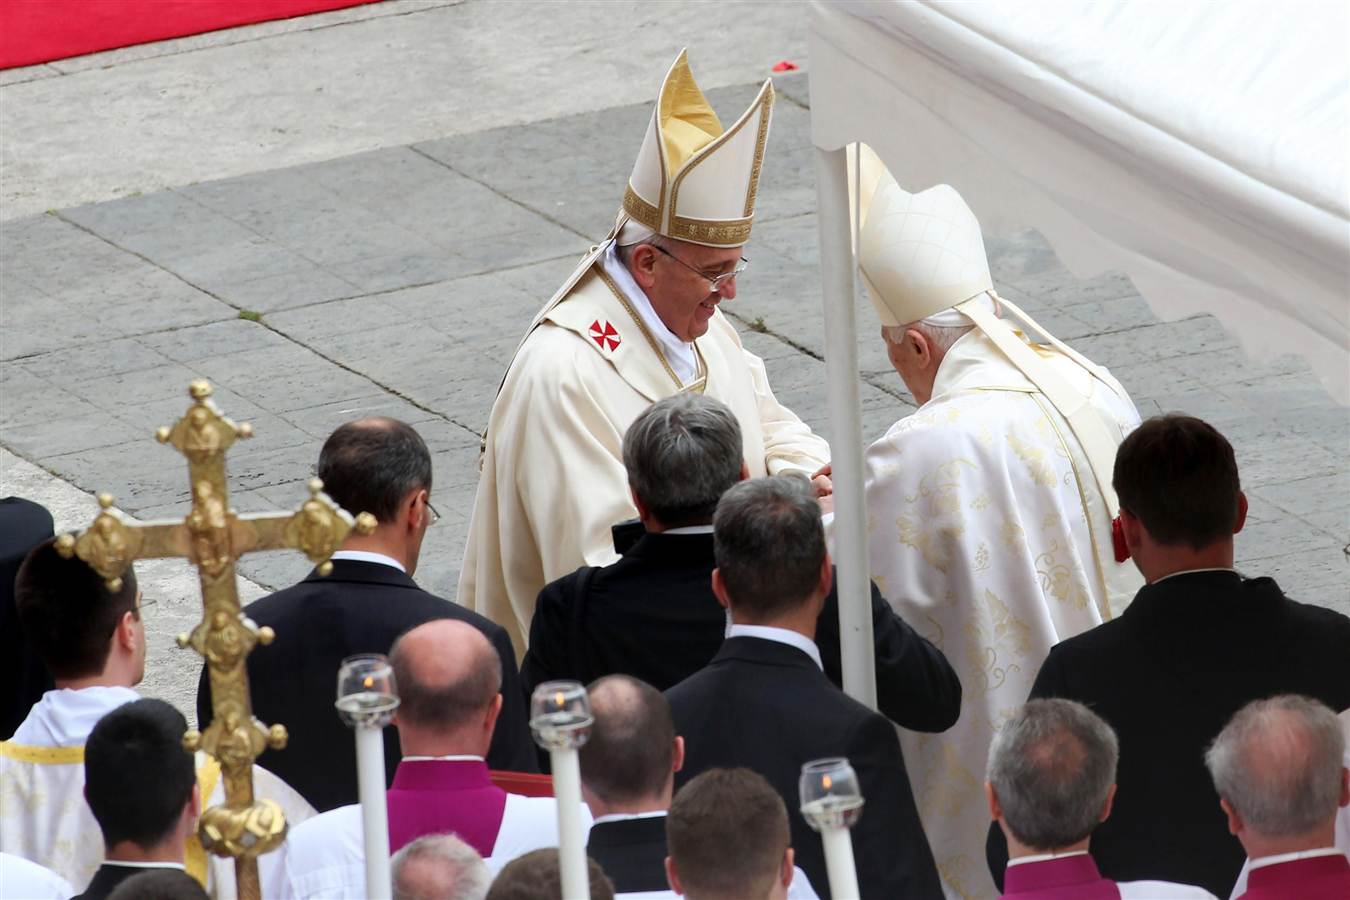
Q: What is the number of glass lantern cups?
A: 3